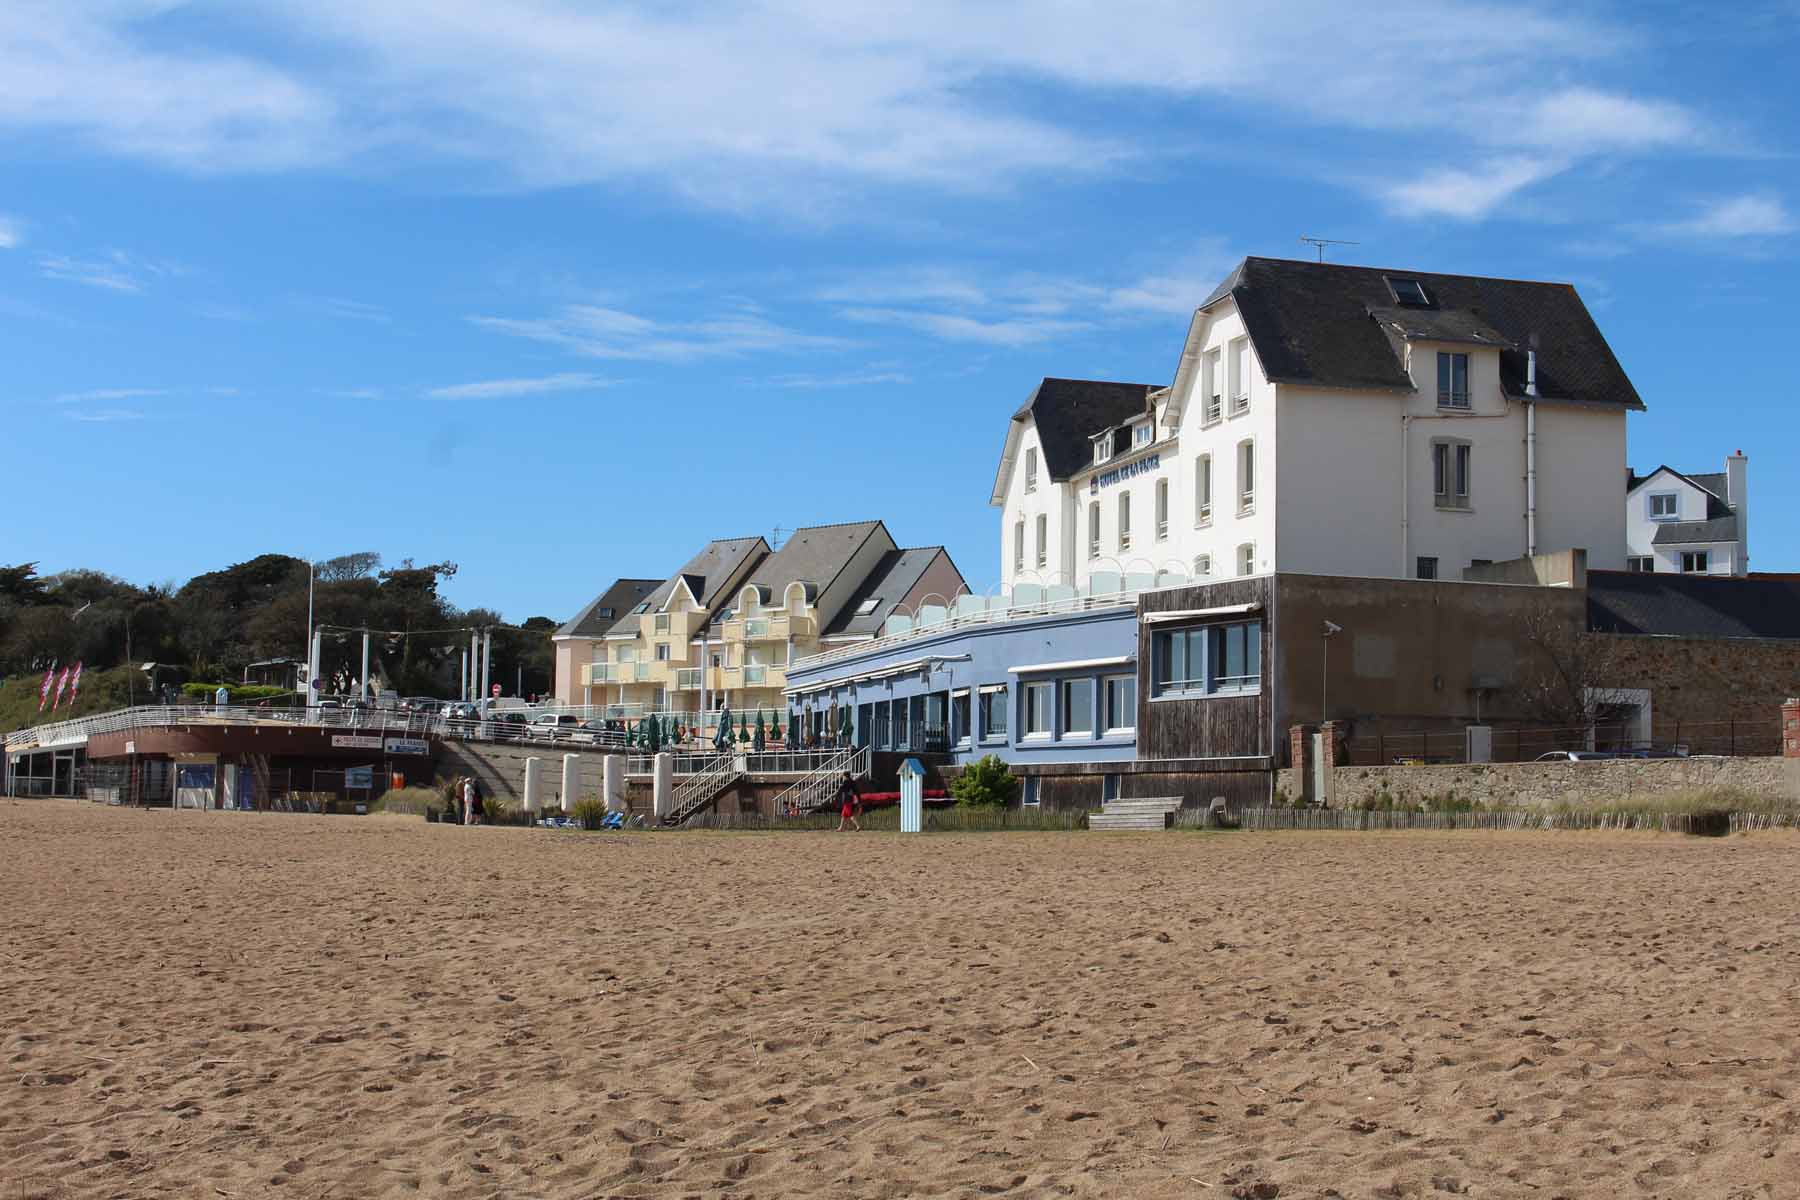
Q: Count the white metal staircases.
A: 2